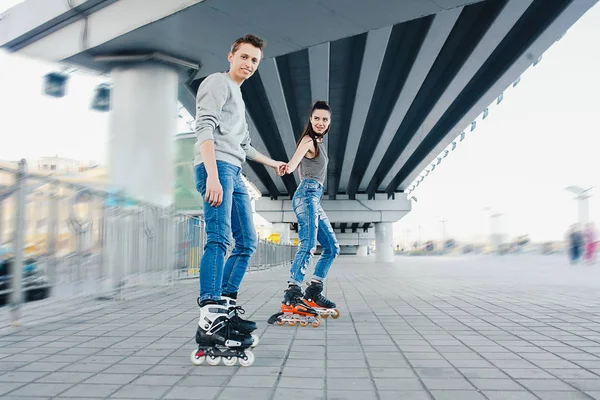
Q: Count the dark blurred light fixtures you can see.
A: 2